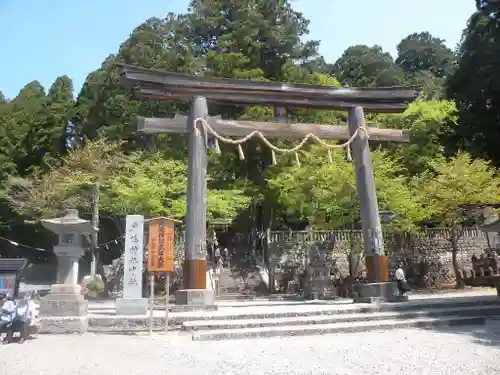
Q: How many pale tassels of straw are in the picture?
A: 6